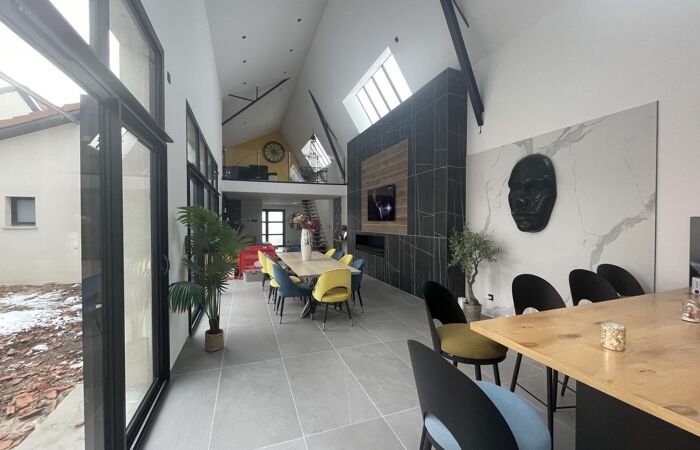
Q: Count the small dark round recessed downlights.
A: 9